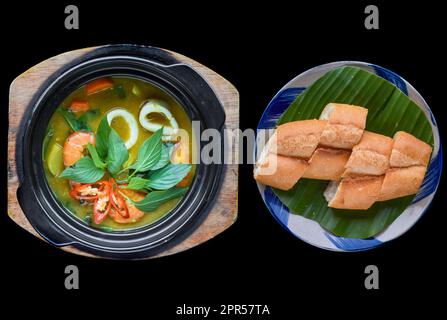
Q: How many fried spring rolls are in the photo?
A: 0